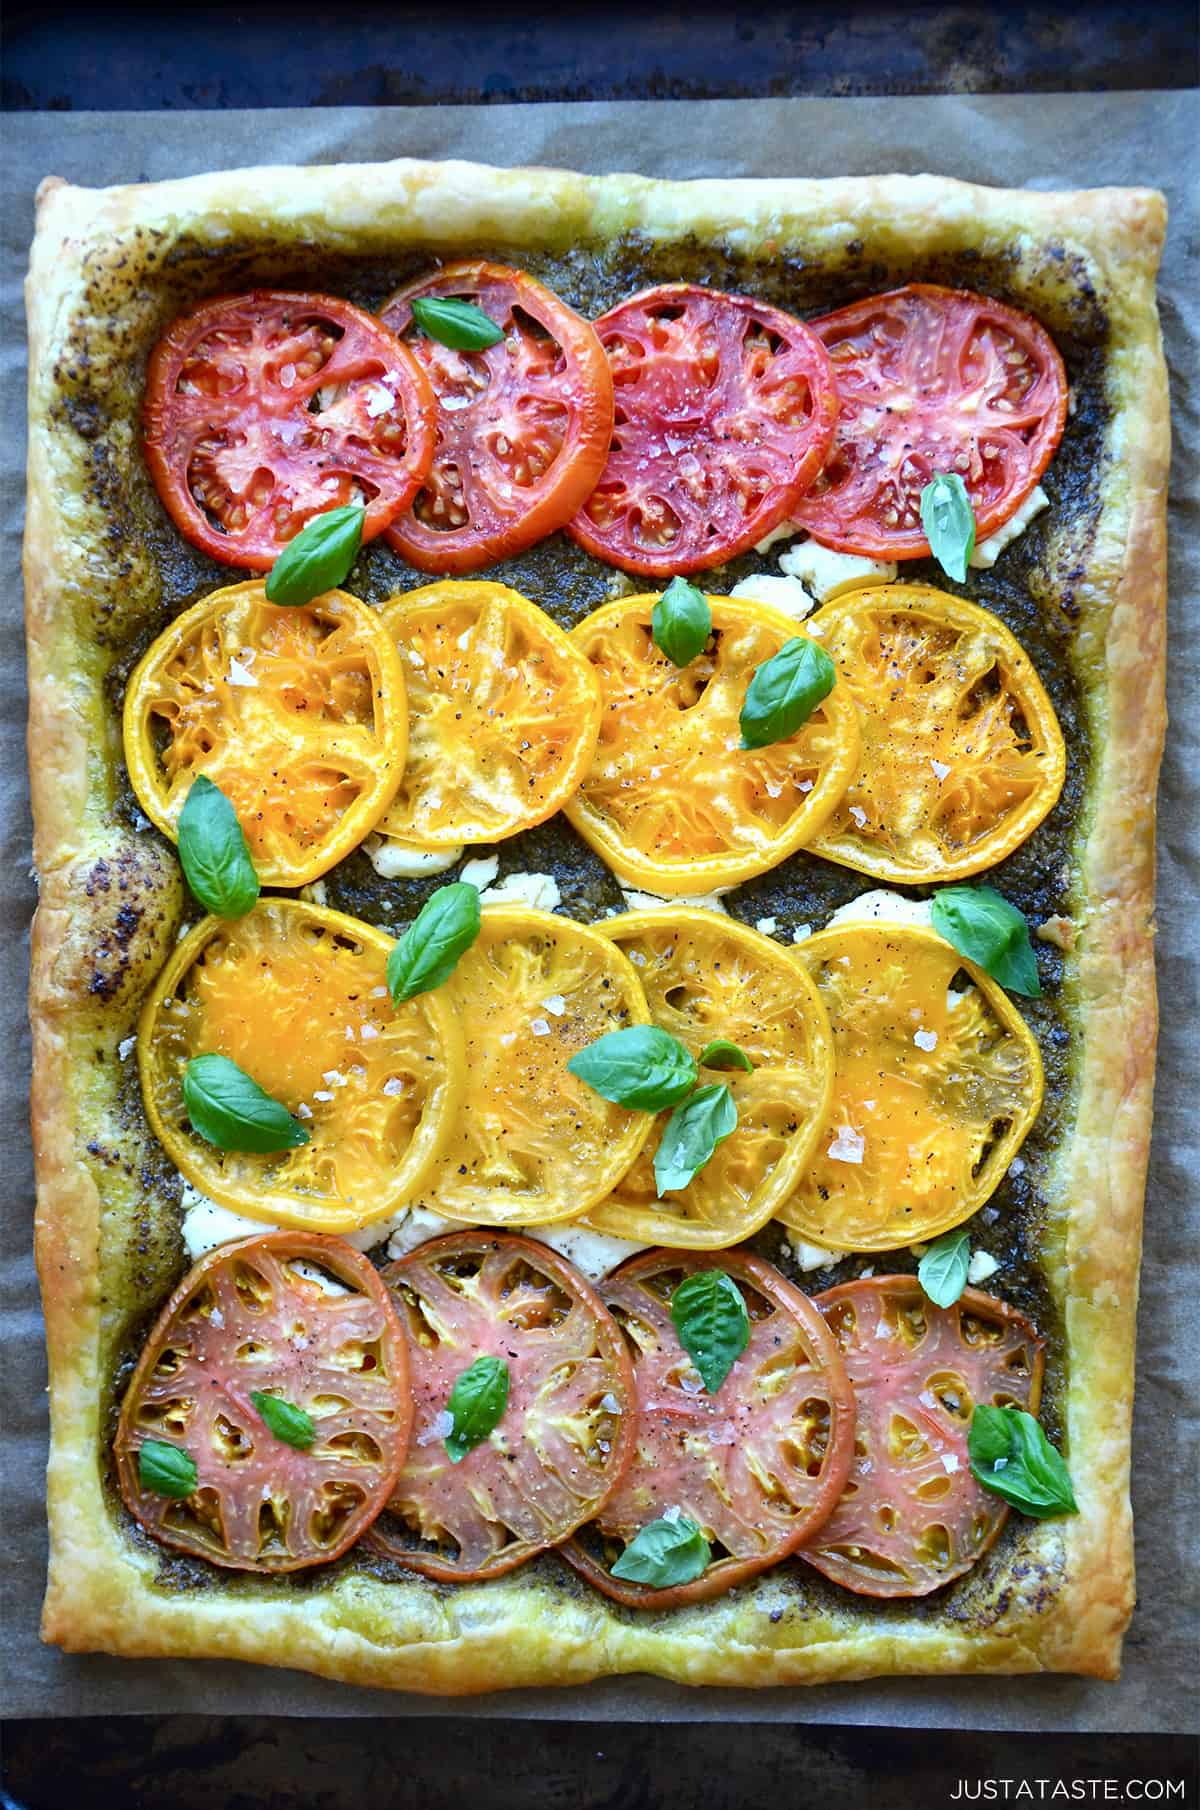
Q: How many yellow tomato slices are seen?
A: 8